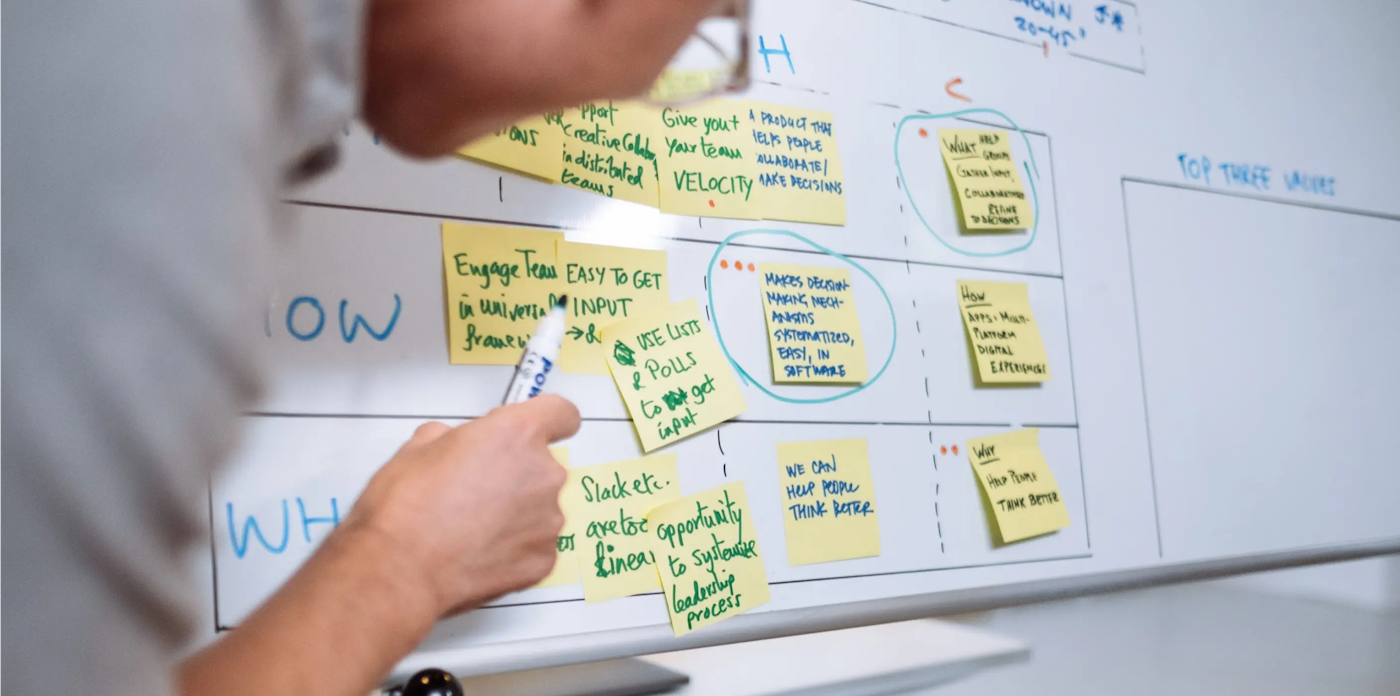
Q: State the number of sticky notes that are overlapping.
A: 10